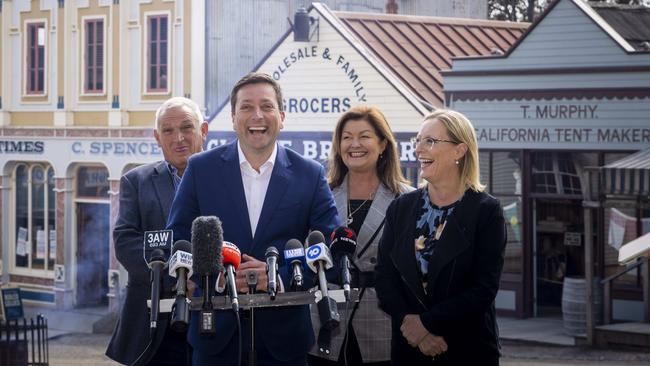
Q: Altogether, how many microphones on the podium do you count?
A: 8